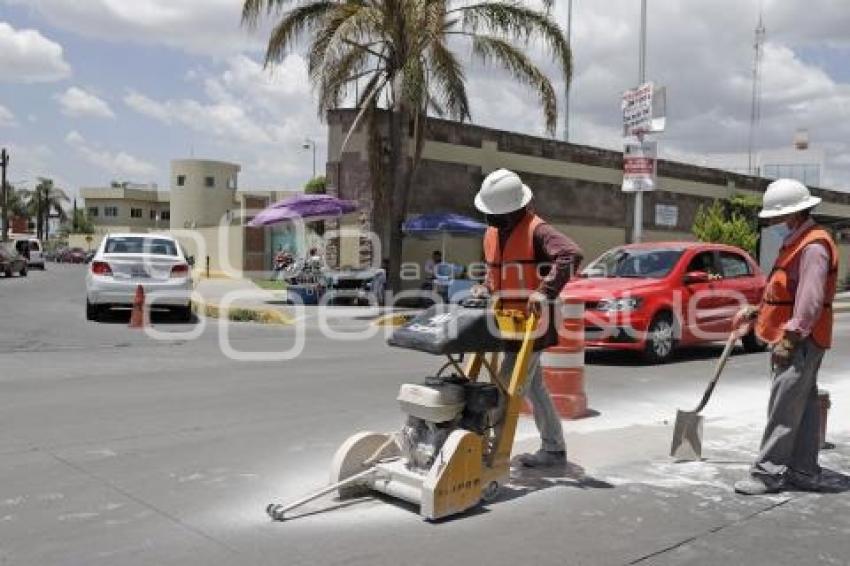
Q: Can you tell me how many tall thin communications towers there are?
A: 1